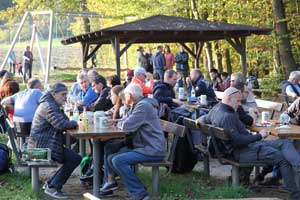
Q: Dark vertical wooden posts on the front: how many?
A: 2